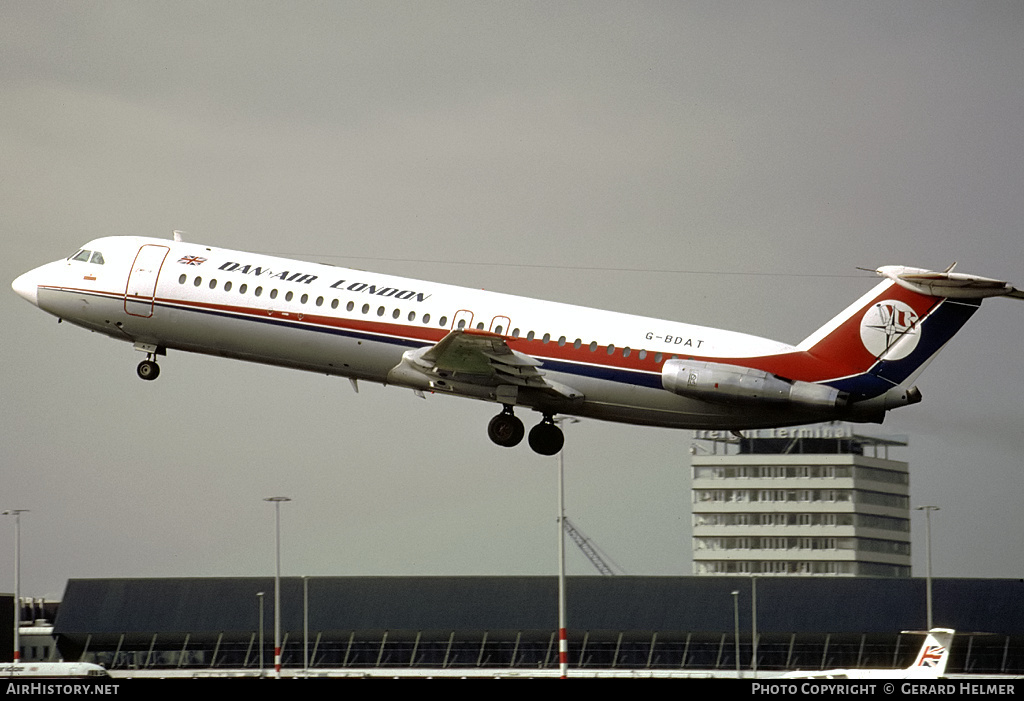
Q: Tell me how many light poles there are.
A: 8